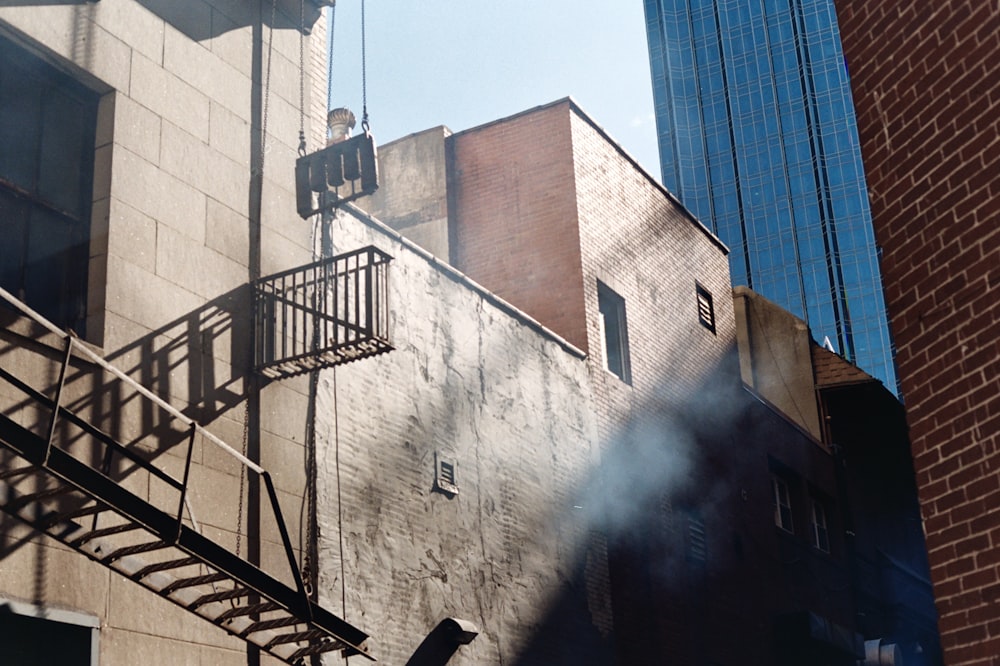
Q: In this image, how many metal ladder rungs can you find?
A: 12